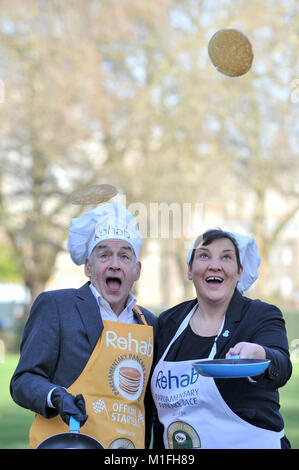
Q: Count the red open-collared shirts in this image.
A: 0